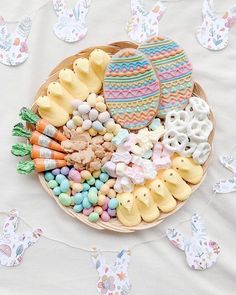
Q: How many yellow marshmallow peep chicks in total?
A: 10